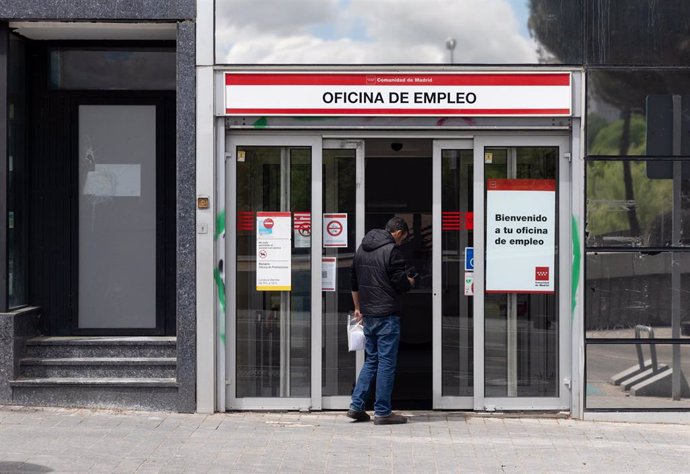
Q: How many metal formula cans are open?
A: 0